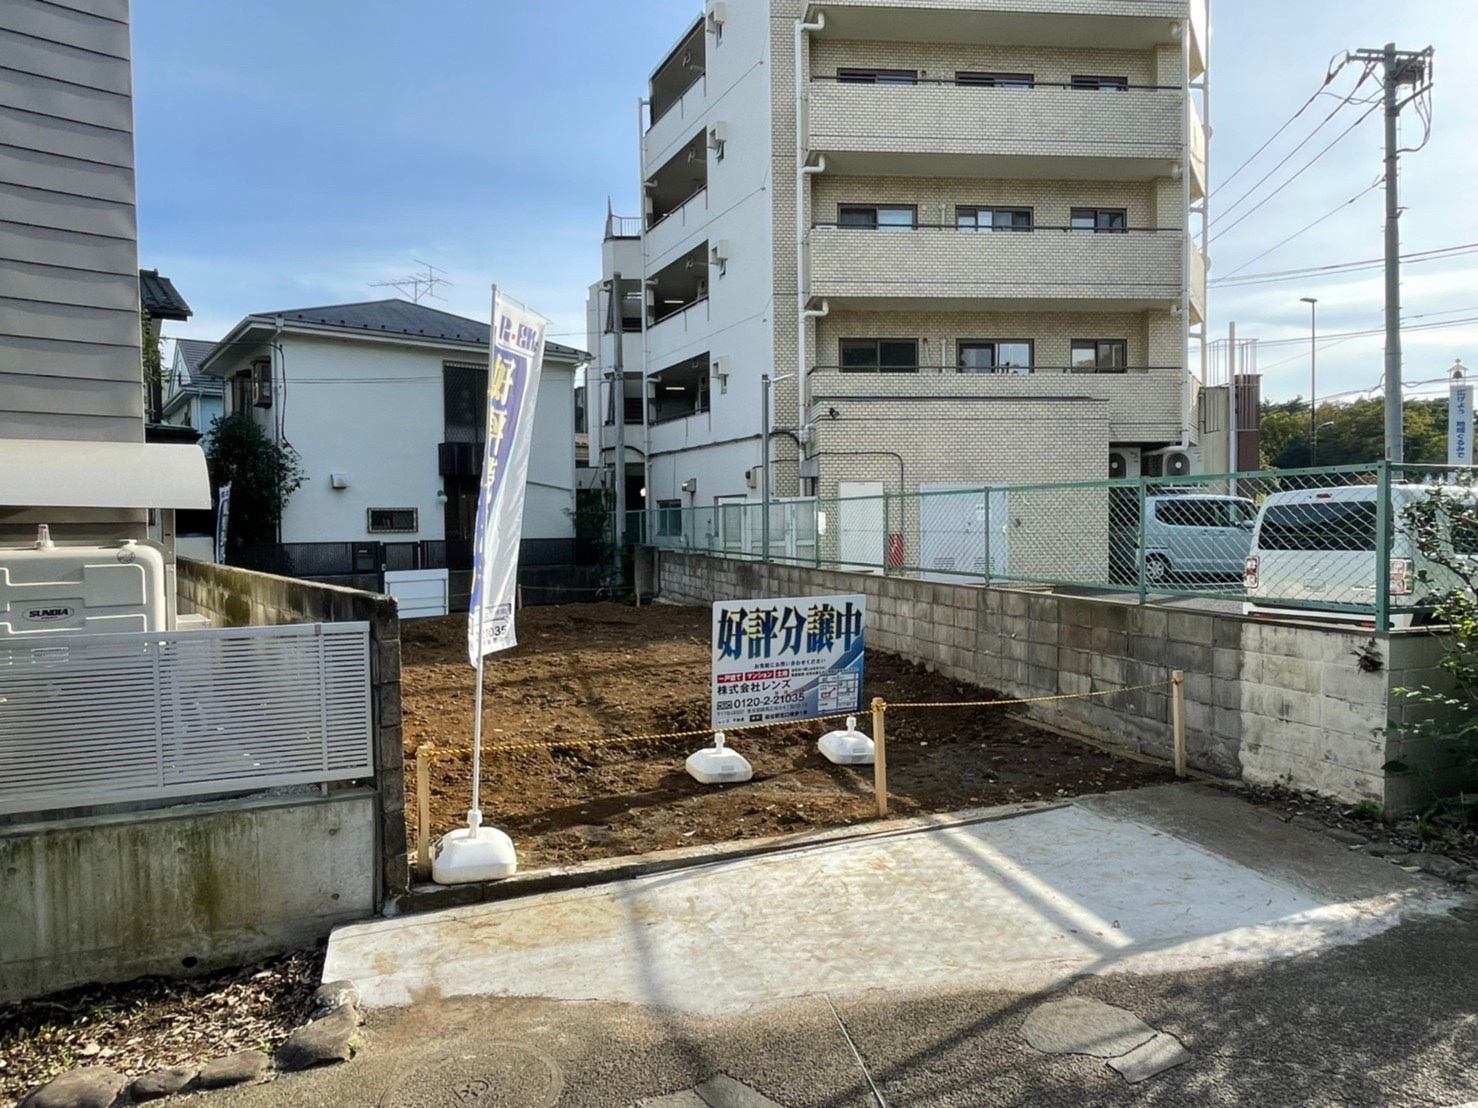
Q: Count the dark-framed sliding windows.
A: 9